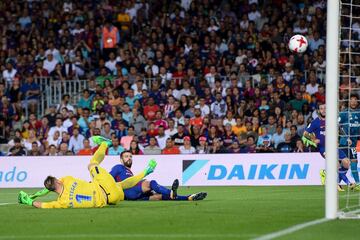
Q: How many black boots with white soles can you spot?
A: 2